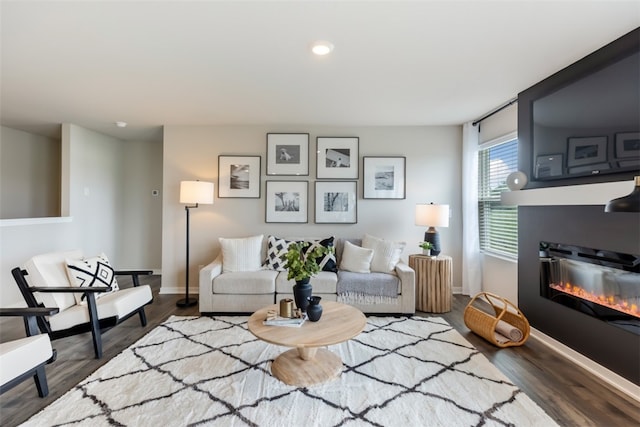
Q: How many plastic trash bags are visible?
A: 0